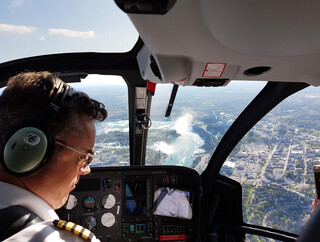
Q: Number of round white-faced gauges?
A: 3